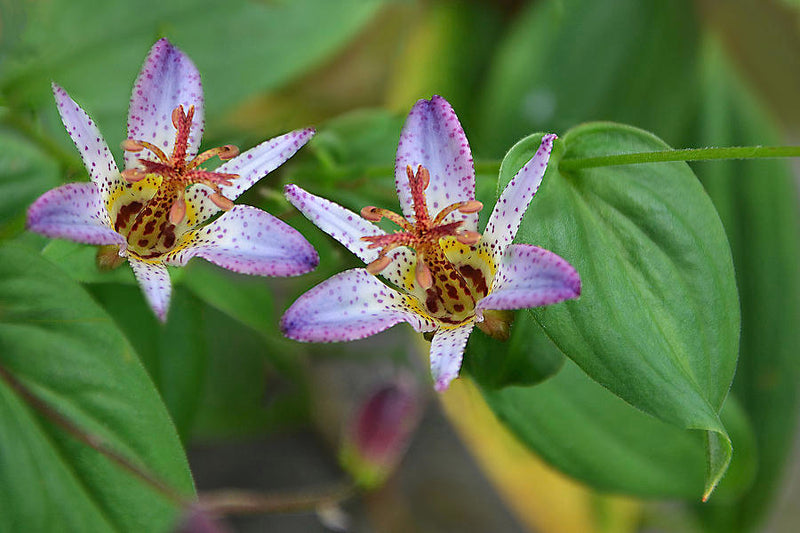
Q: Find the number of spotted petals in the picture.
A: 12